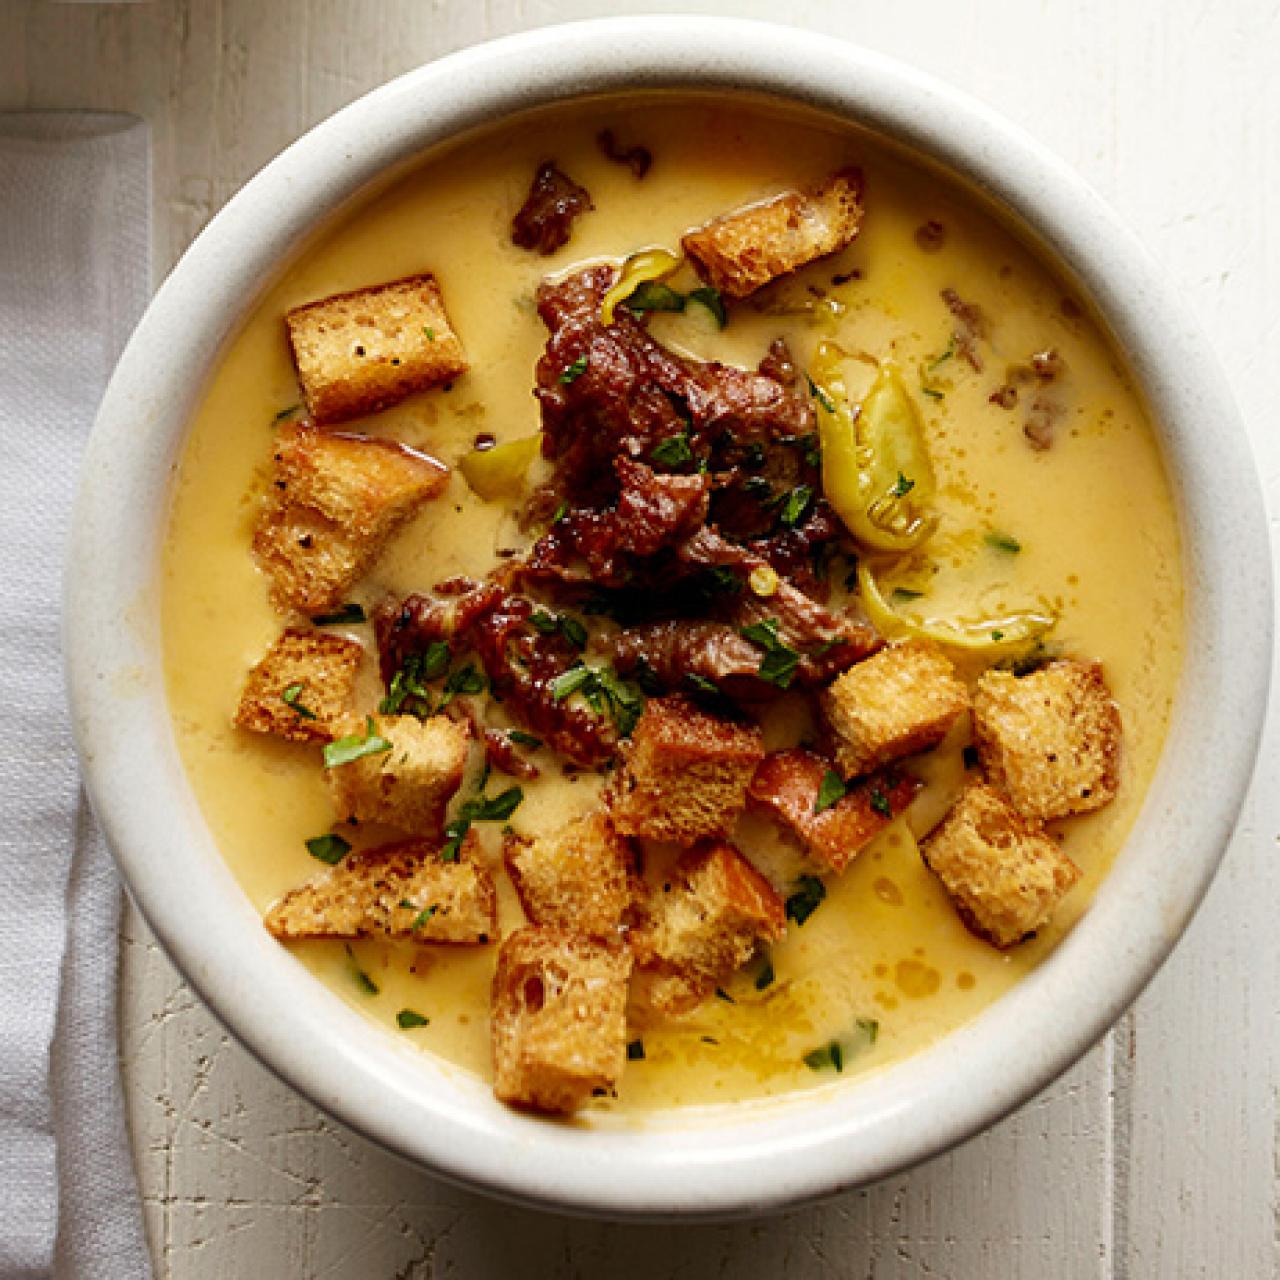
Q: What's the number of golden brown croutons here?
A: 14